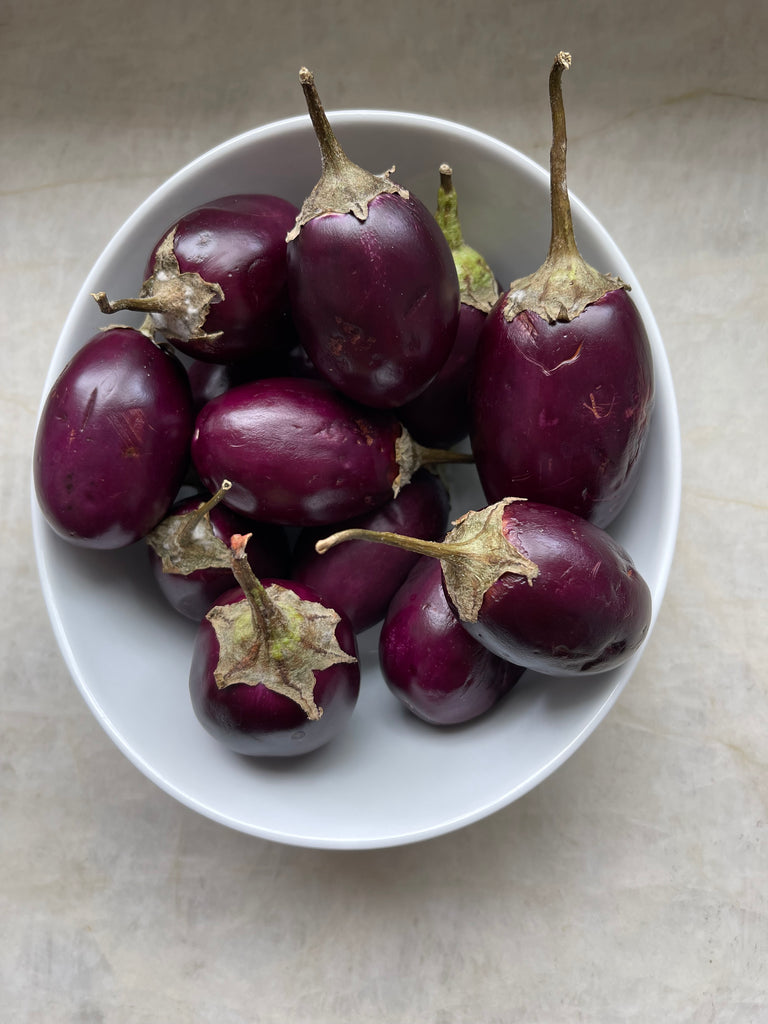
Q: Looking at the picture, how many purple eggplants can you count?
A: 12